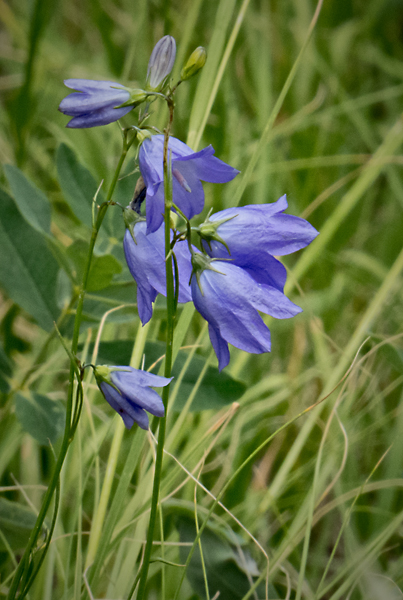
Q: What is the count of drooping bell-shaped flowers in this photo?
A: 6